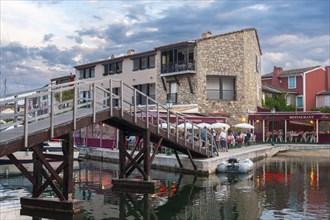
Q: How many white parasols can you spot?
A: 5